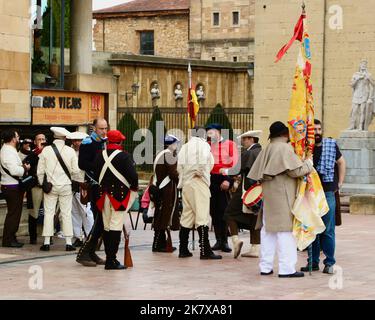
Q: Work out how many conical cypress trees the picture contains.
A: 3